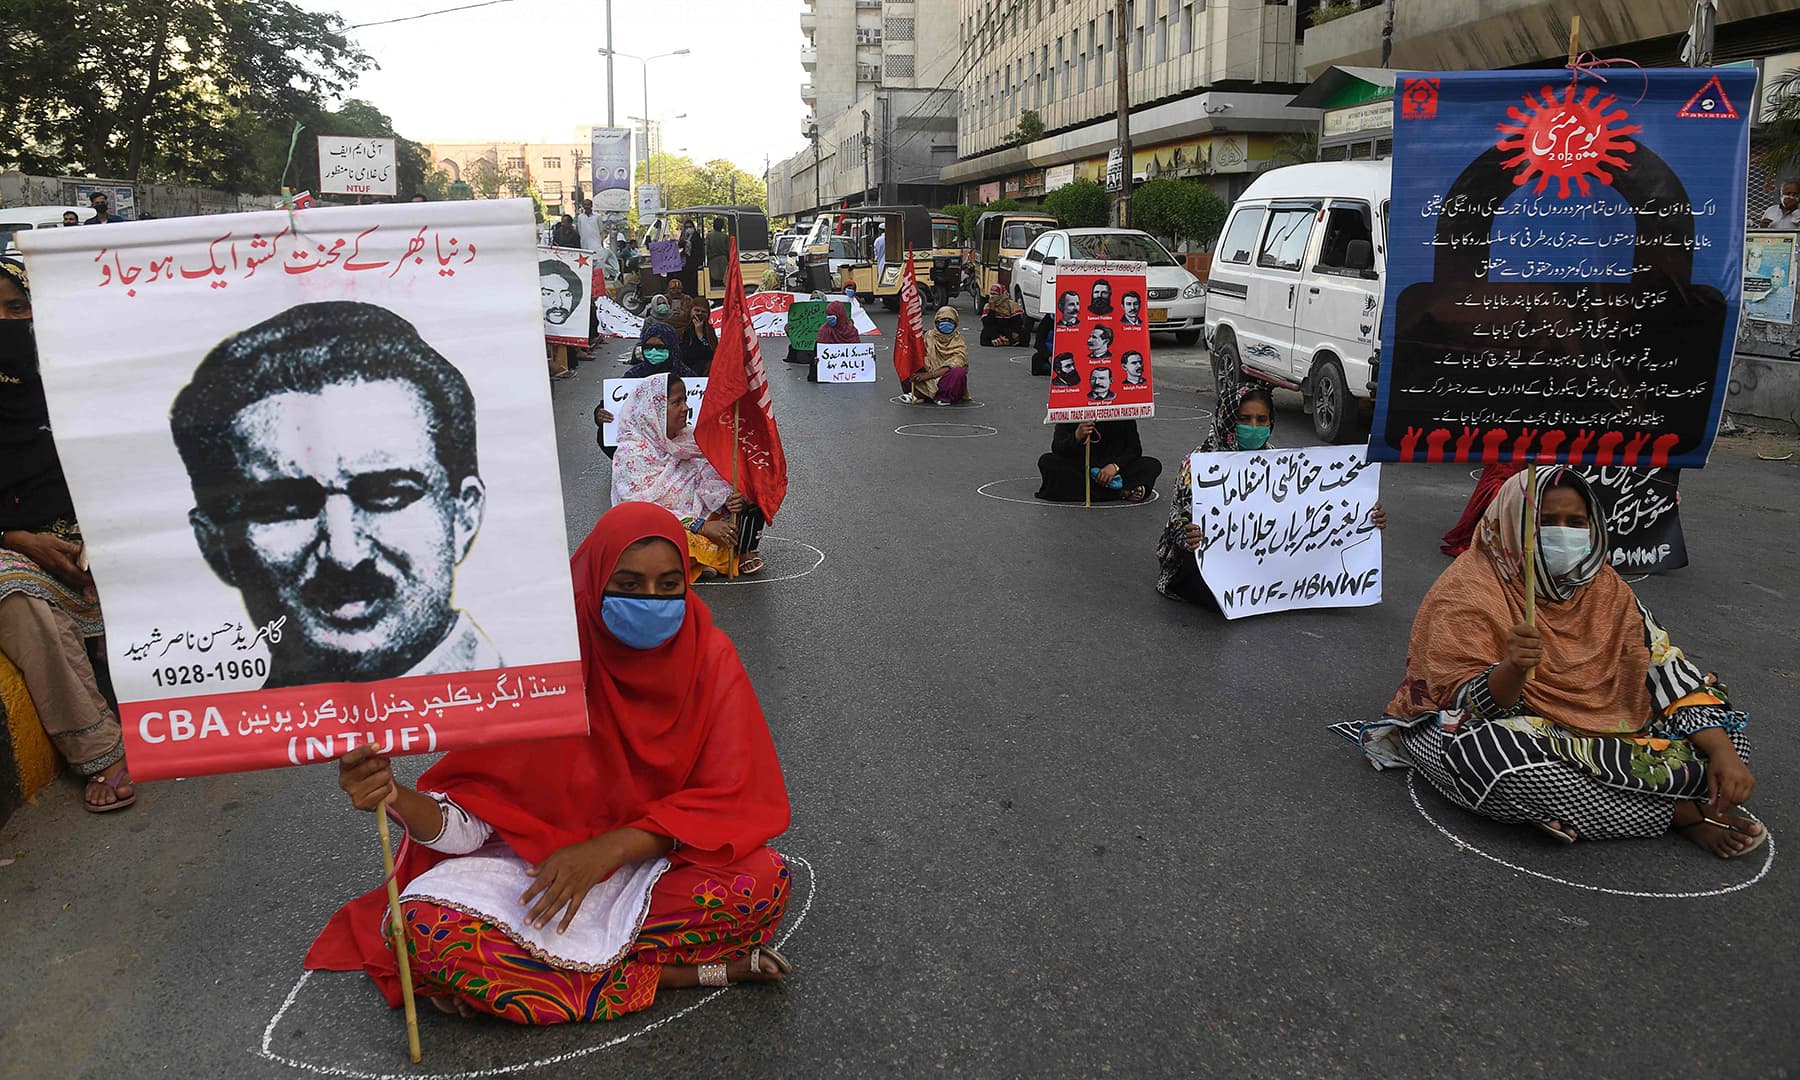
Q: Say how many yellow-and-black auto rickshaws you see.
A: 4